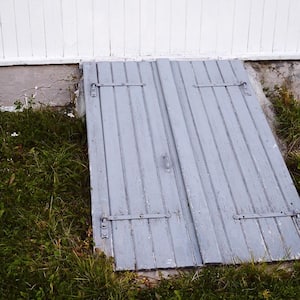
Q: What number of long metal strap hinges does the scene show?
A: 4